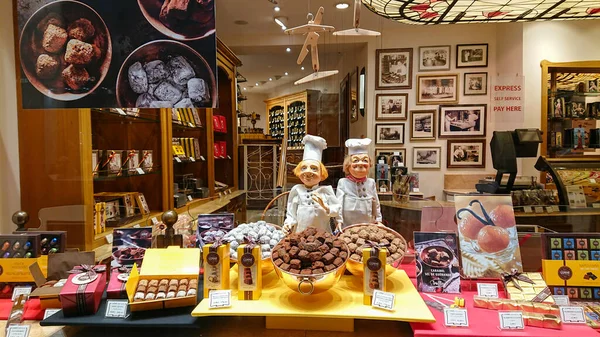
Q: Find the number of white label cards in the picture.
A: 11